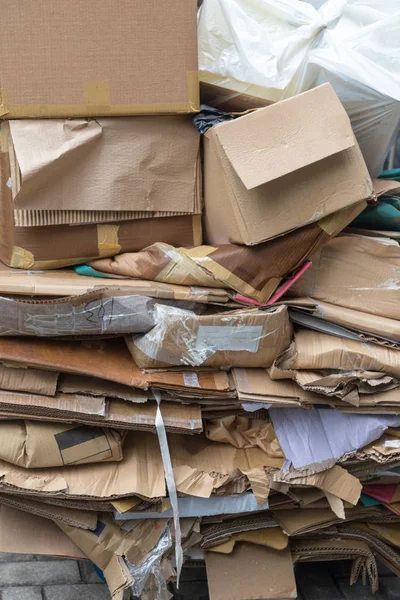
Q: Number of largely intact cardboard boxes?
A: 3